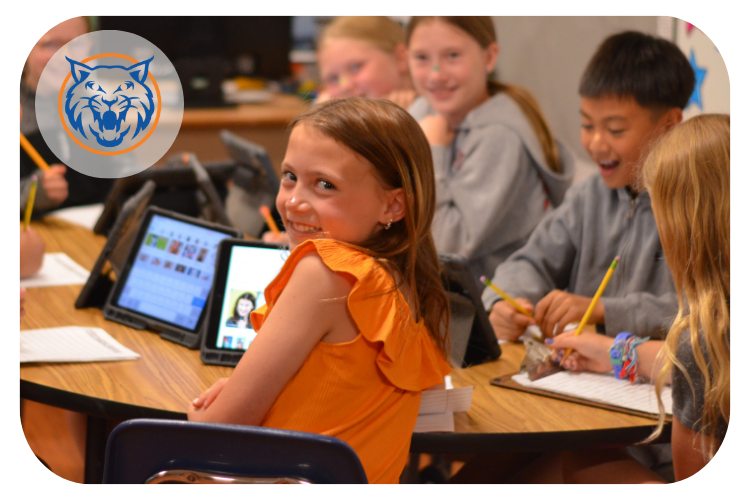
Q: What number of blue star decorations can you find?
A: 1